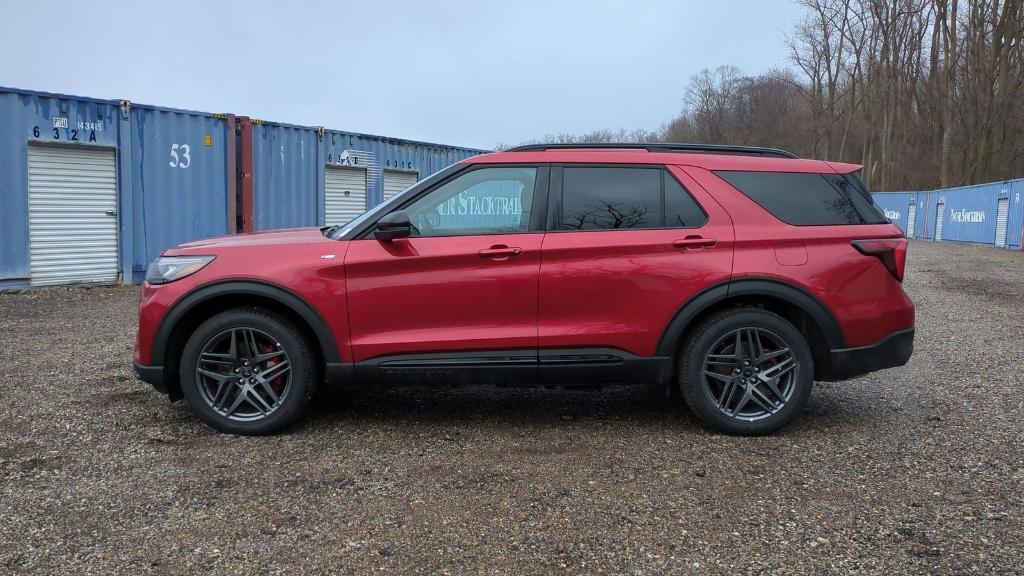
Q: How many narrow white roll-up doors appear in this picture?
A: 6